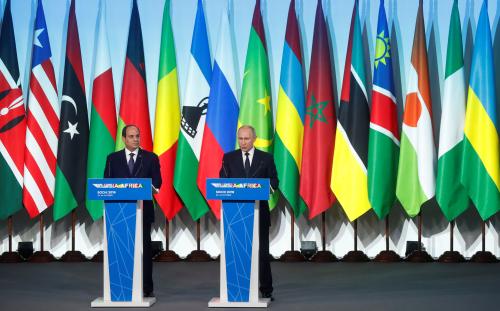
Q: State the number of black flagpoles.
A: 12